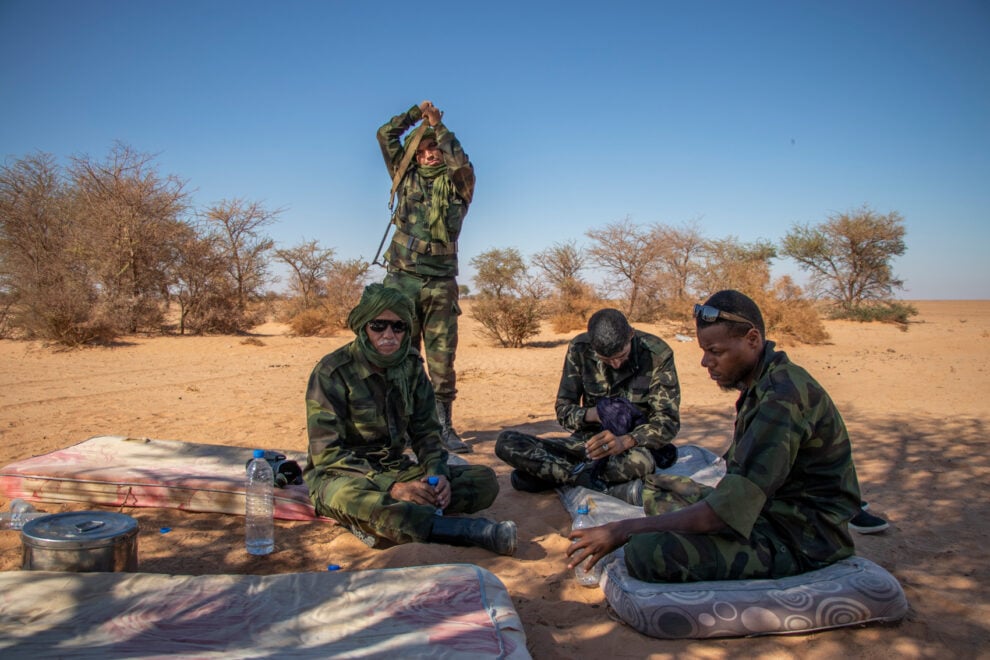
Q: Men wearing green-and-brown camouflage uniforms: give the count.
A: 4